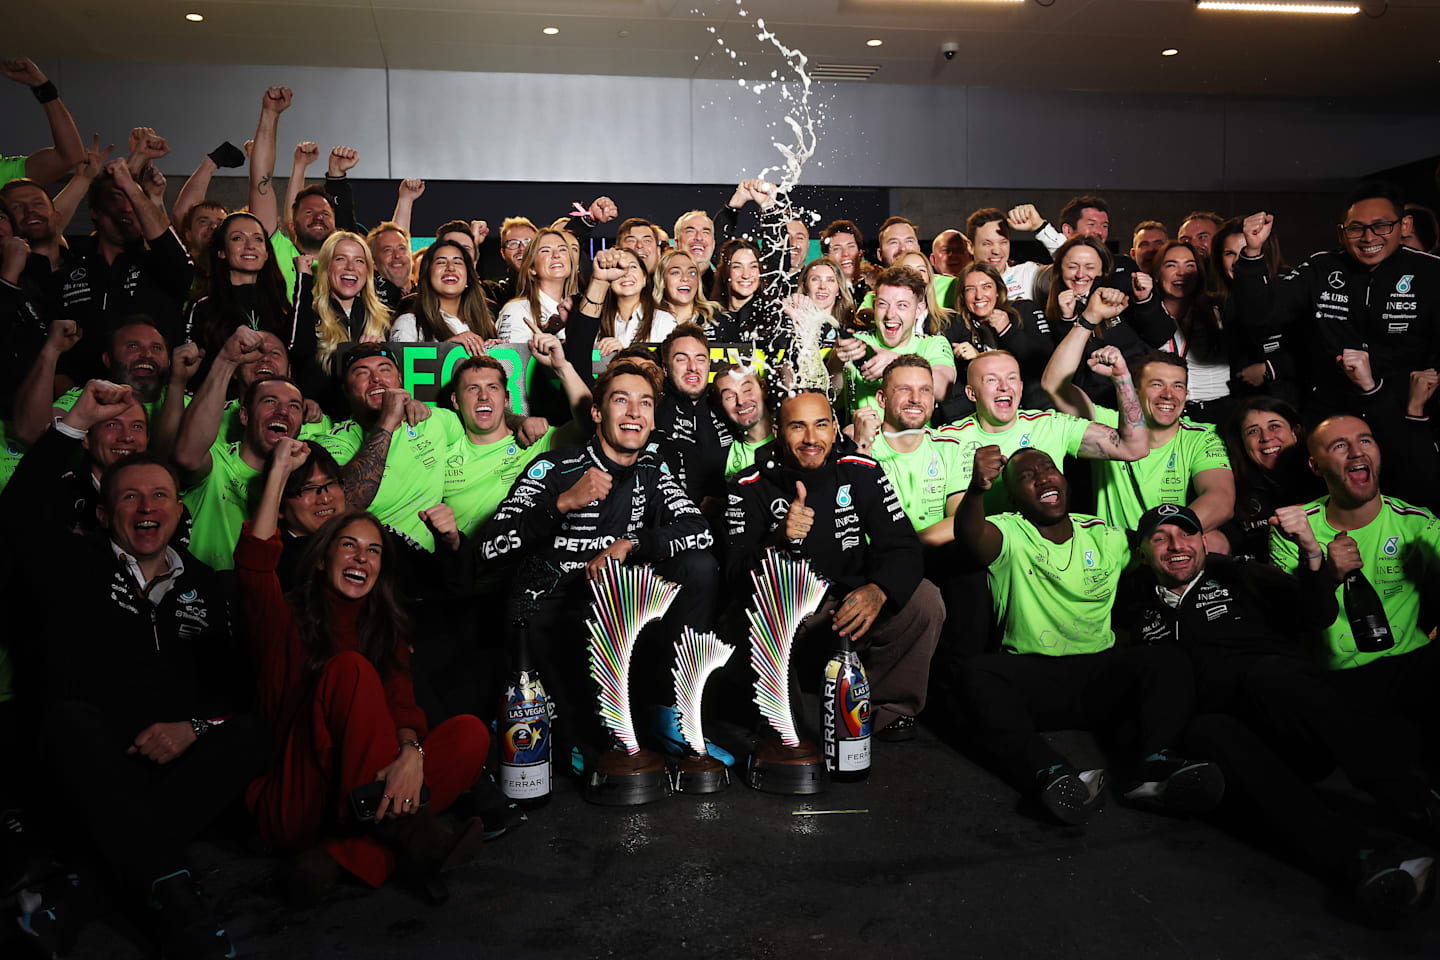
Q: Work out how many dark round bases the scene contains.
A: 3